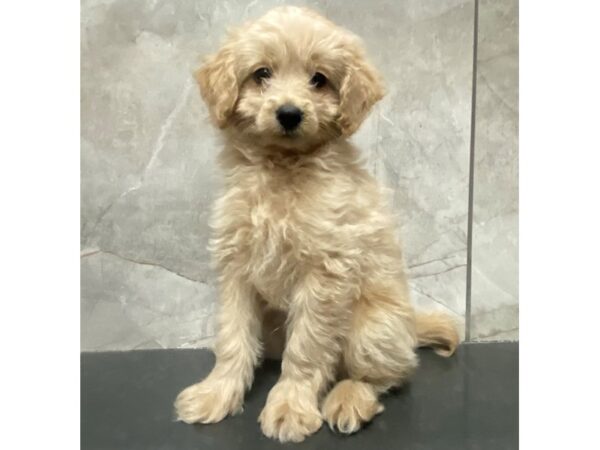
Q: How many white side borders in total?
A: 2